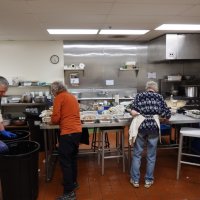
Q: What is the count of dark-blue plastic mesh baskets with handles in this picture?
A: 0